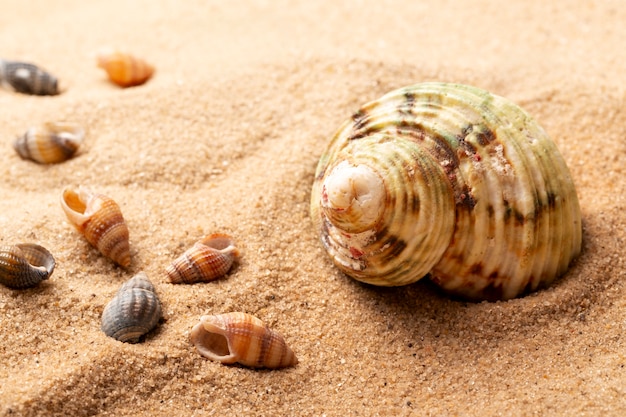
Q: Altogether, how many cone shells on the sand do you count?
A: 8